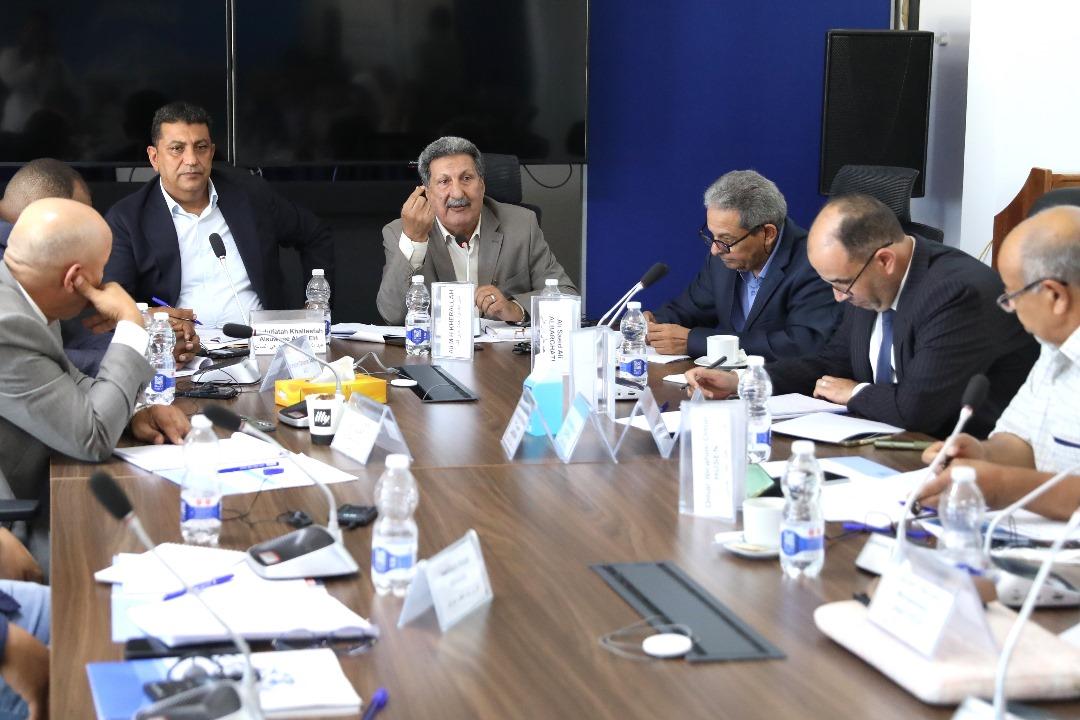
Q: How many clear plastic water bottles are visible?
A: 11